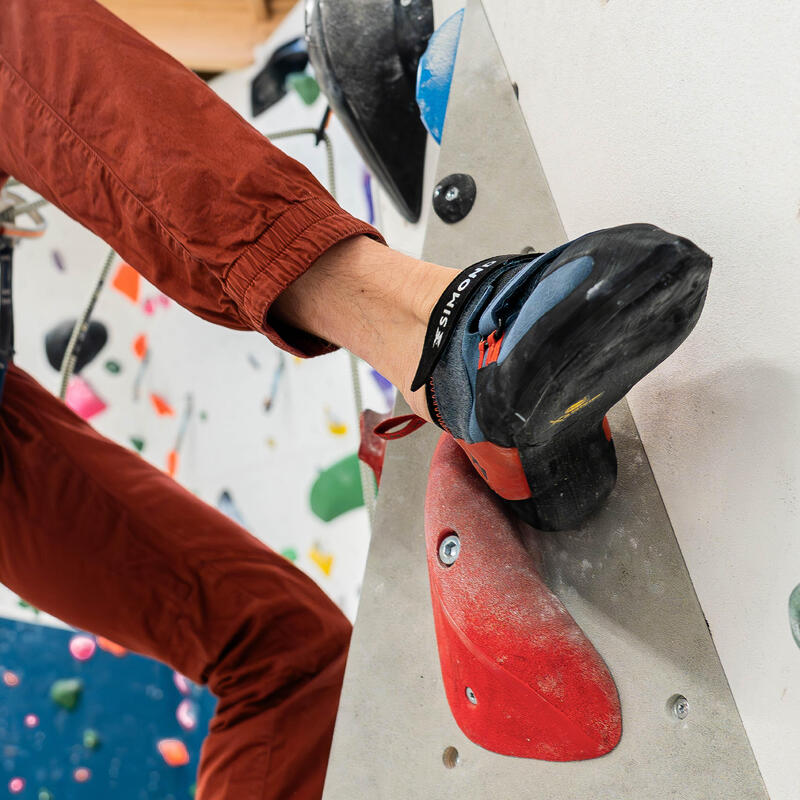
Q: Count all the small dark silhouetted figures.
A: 0